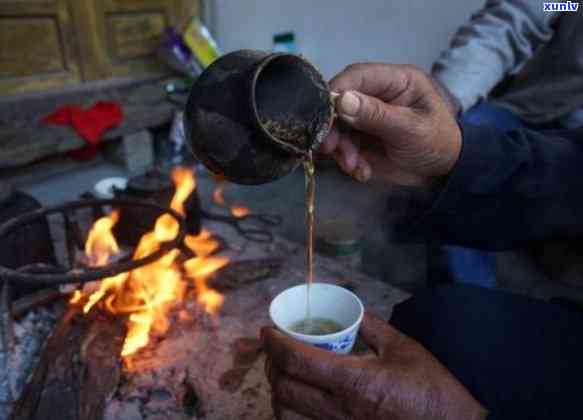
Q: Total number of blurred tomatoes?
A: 0